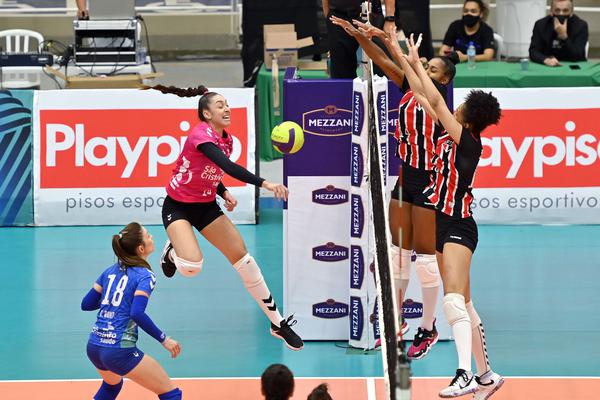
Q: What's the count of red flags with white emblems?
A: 0